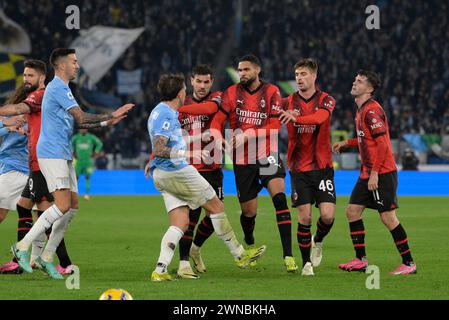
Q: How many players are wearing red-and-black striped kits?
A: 5